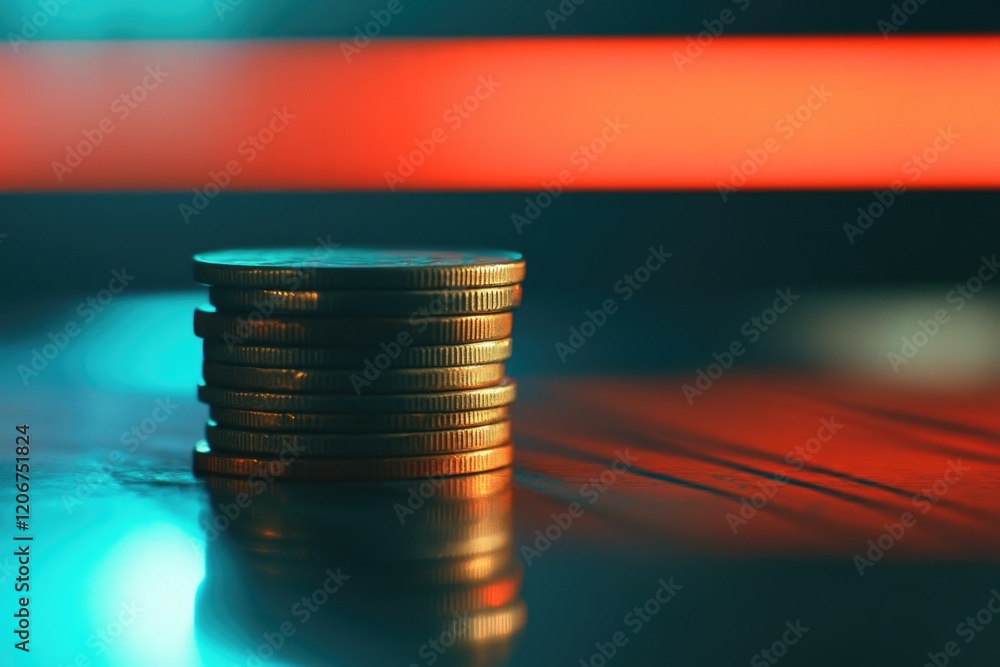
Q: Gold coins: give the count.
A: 9